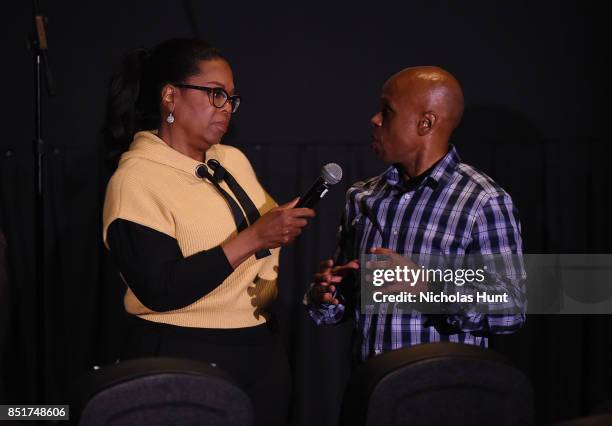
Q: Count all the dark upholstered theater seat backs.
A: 2